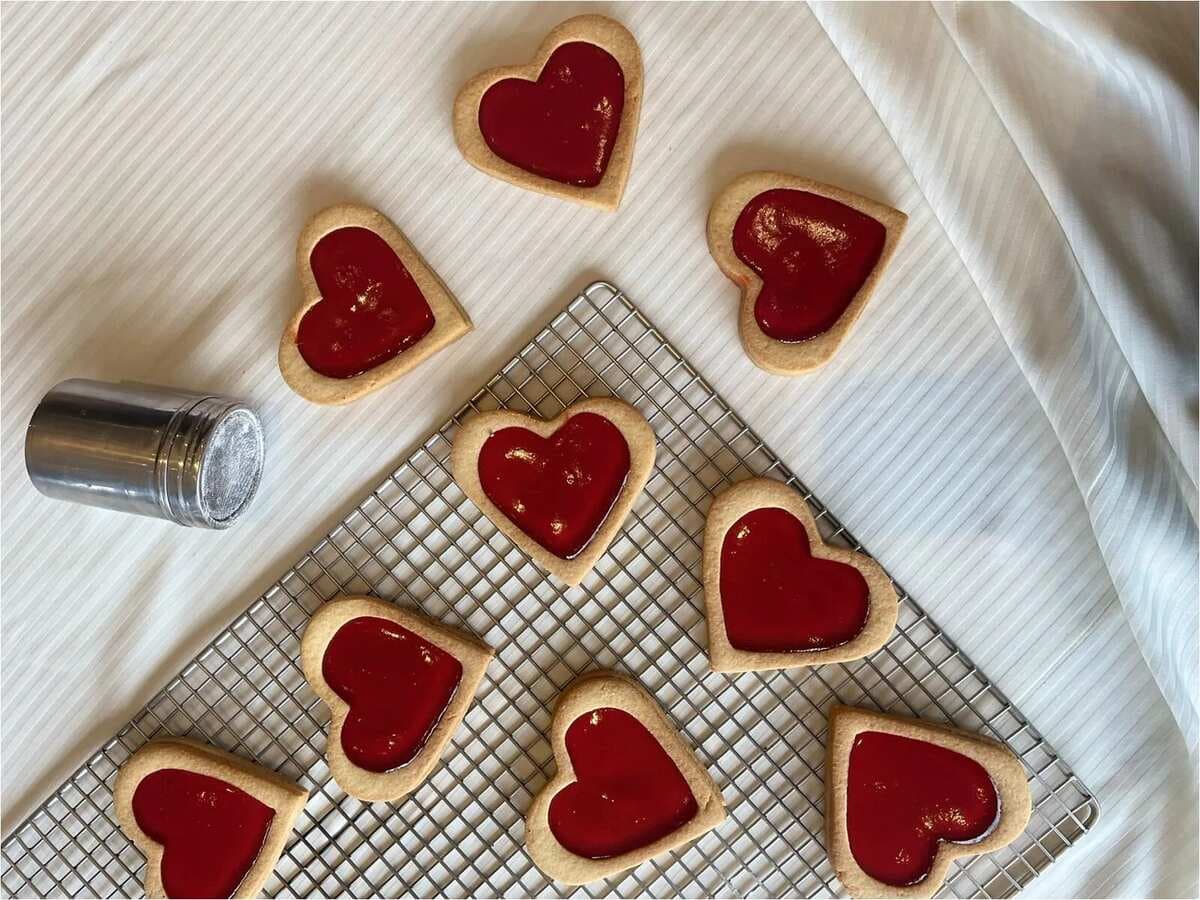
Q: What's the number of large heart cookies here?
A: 9